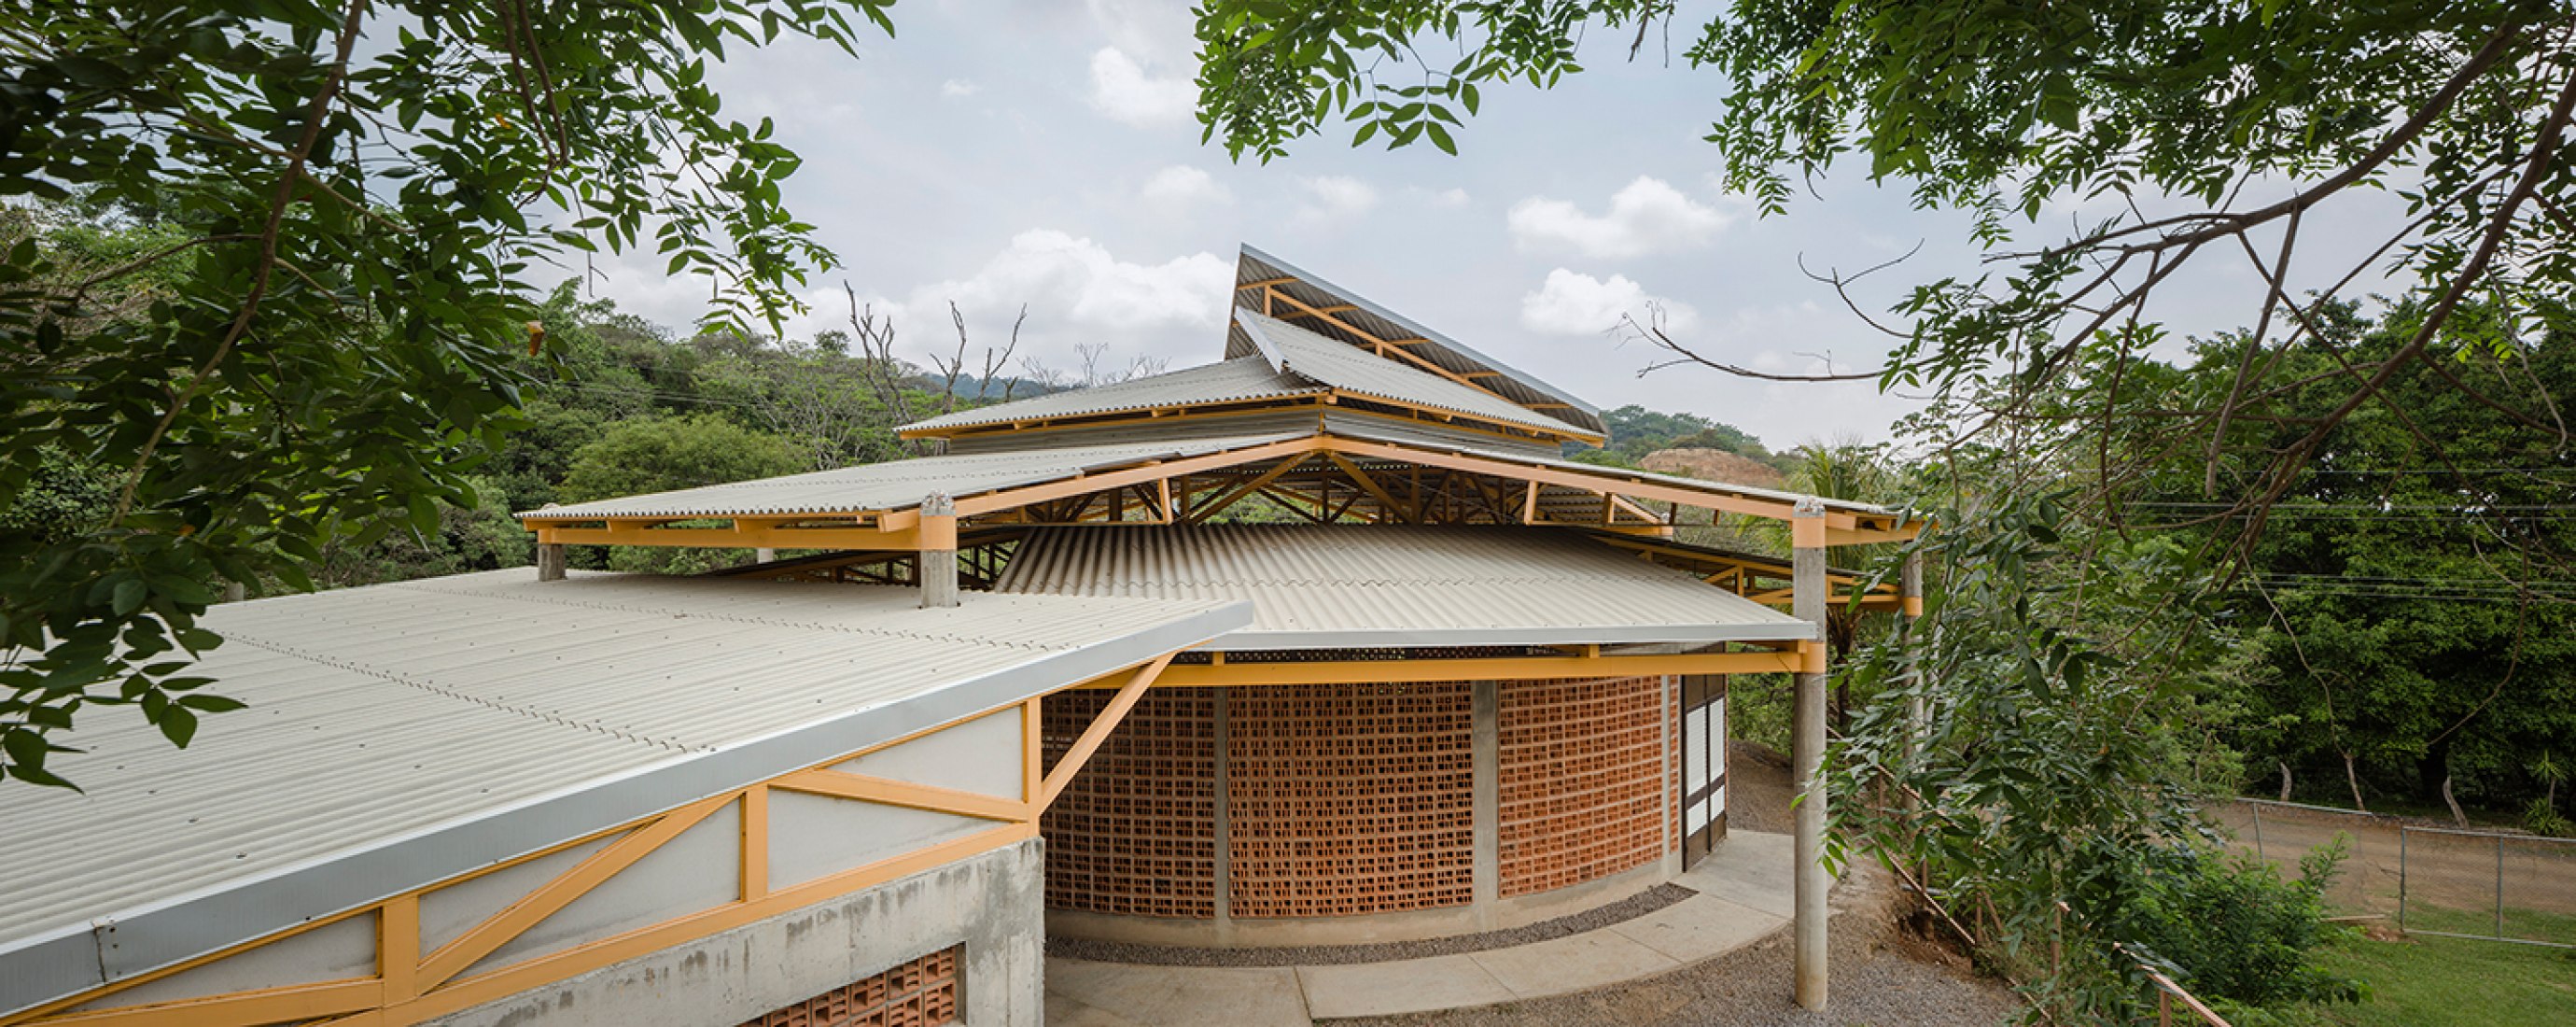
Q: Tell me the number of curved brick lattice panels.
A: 3